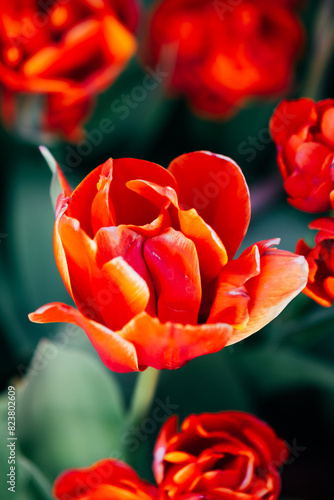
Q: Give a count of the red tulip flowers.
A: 7